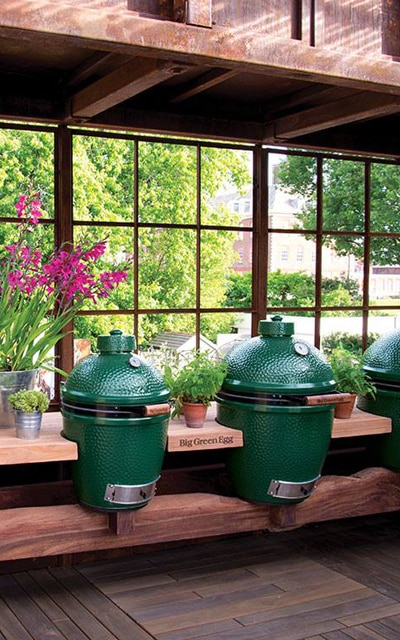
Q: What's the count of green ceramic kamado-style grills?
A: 3